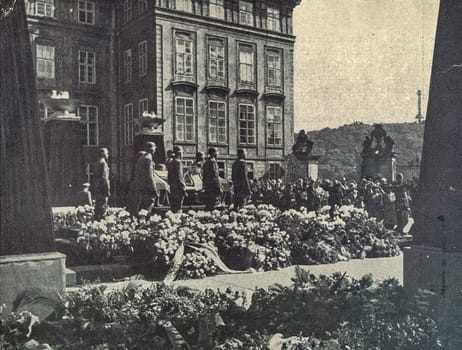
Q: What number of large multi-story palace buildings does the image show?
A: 1